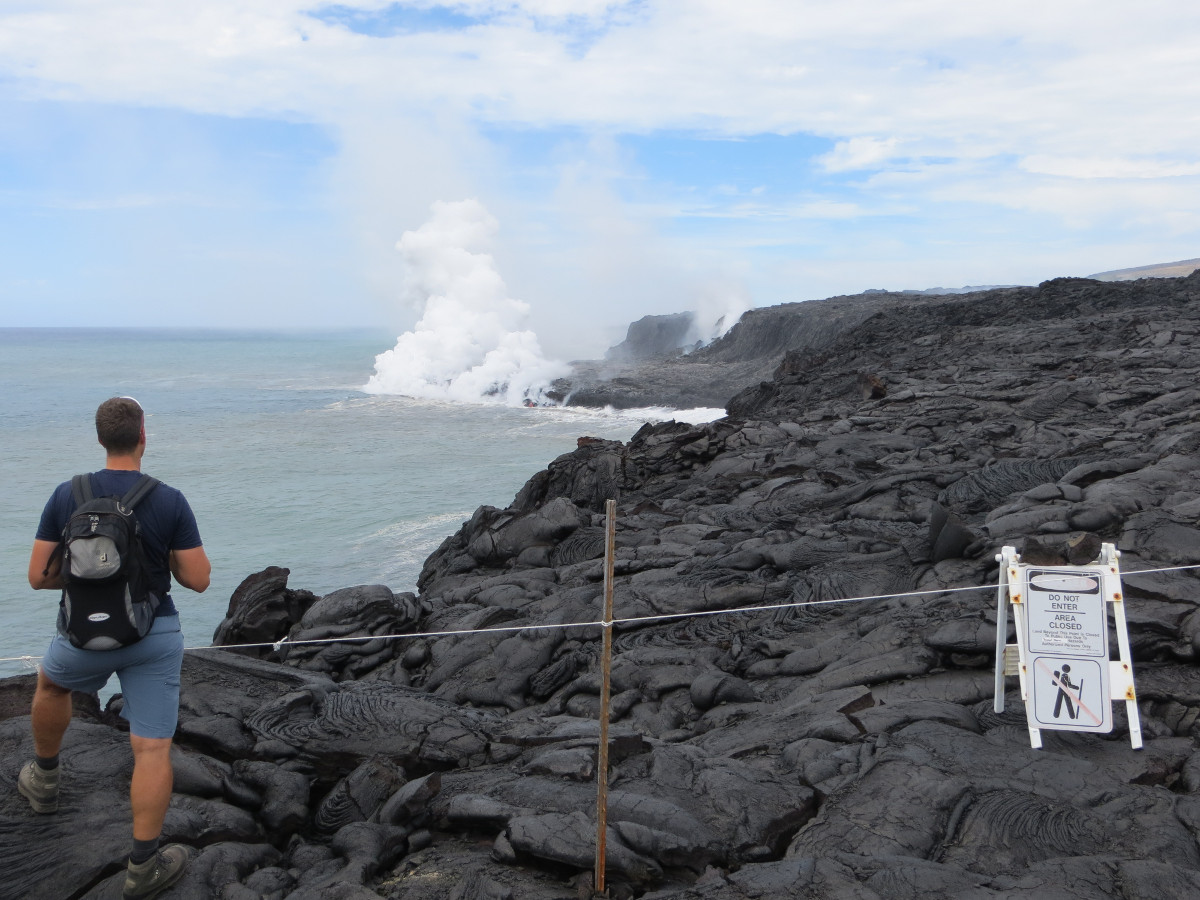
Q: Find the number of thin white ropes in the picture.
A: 1